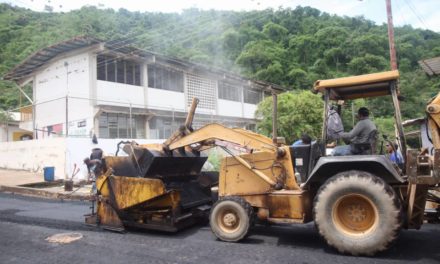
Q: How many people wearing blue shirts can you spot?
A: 2